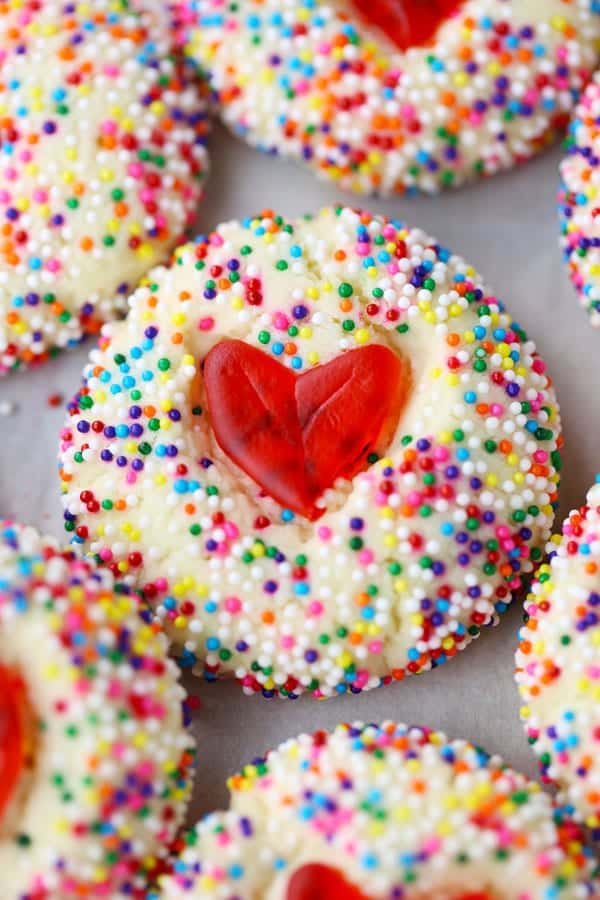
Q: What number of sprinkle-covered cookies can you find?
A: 7